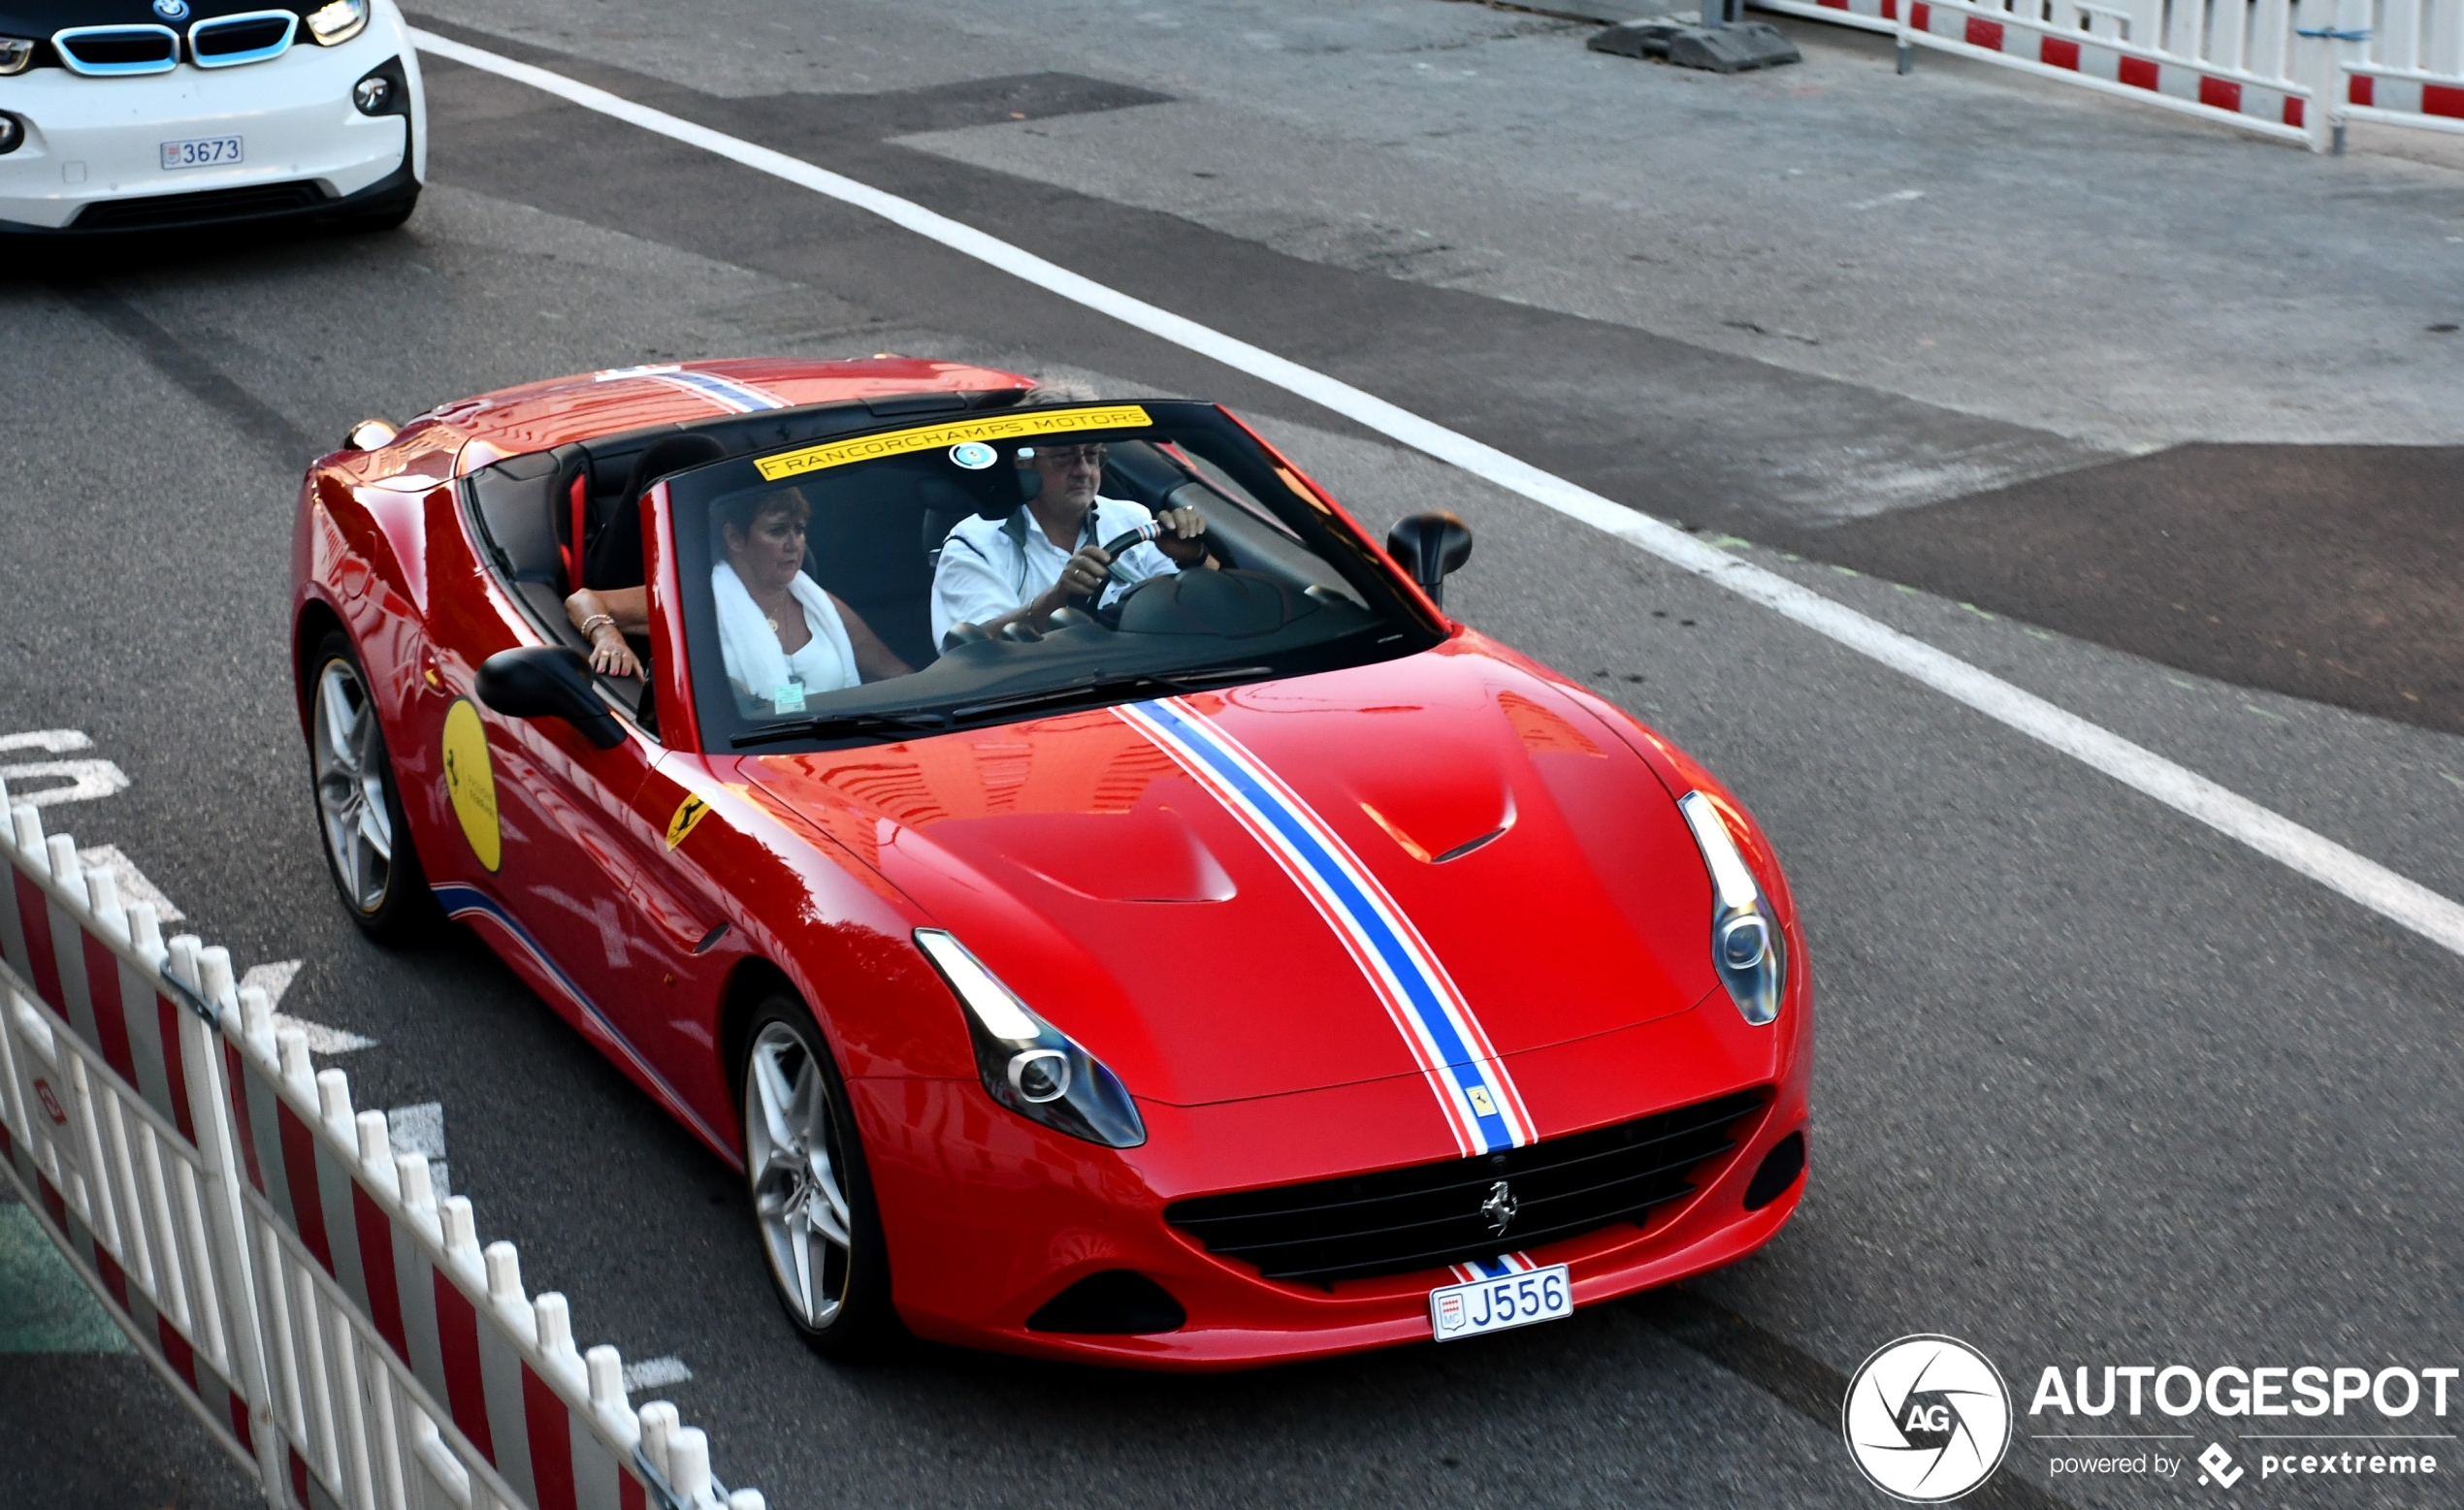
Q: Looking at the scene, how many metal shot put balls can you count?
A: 0